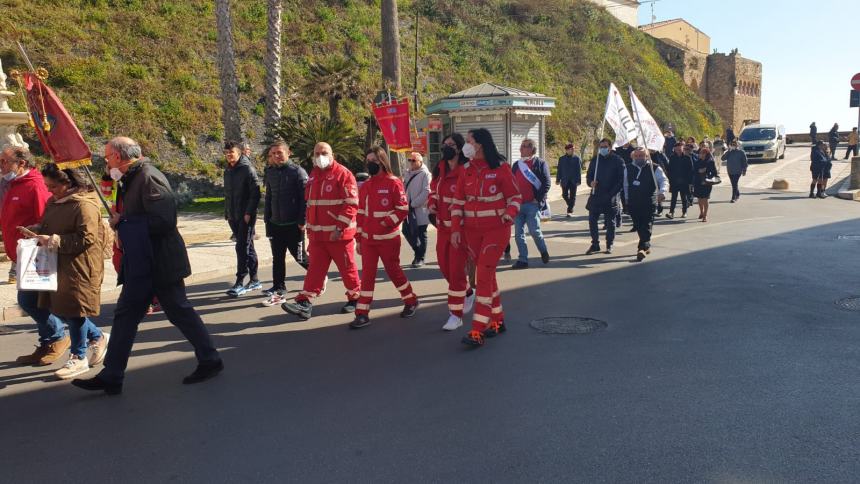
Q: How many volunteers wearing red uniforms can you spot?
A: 4